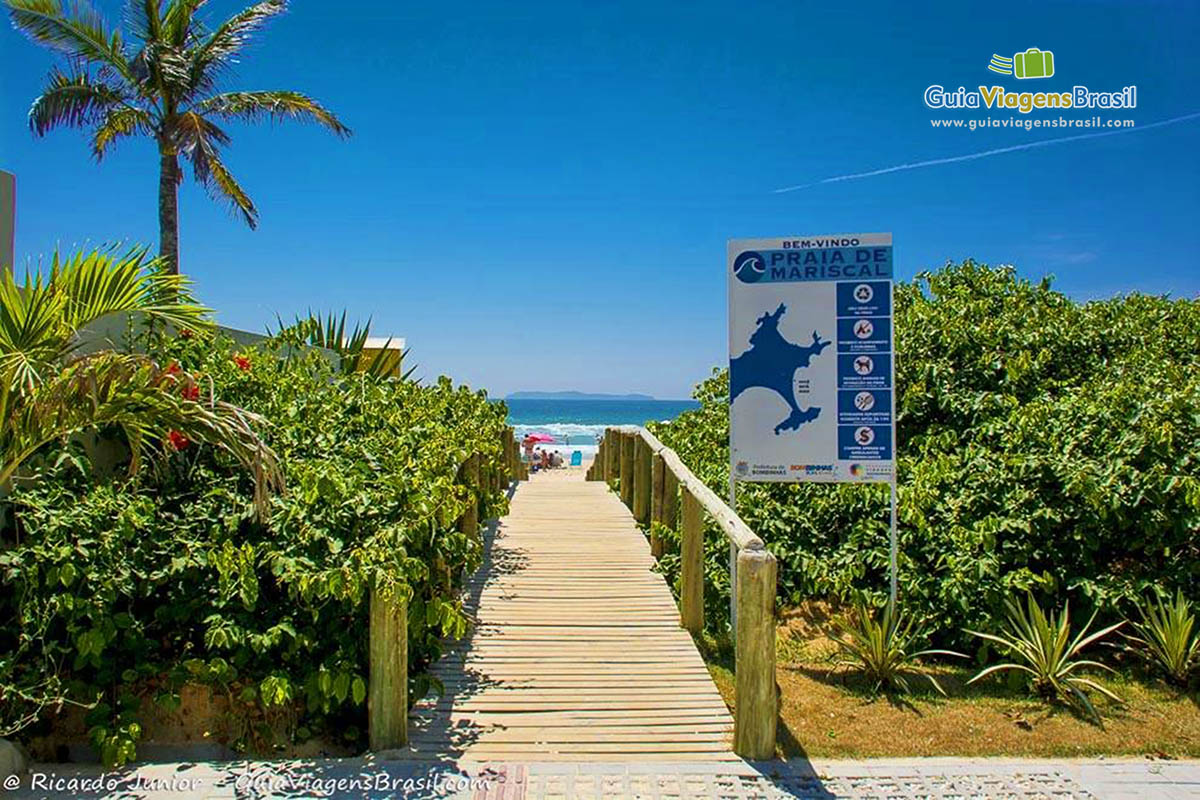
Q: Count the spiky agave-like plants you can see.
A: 3